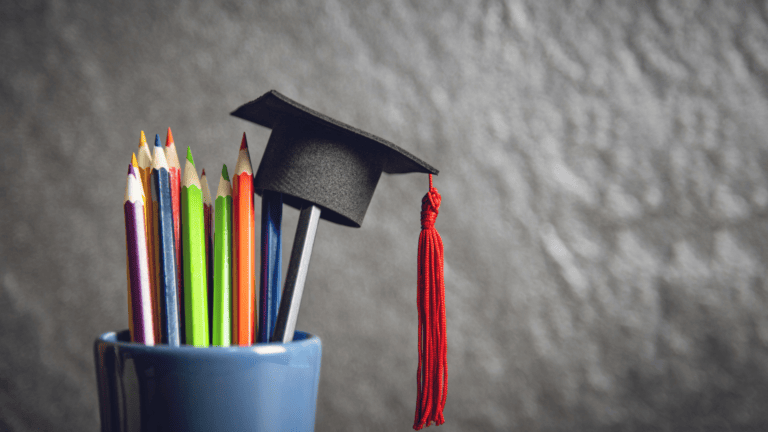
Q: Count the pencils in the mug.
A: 11